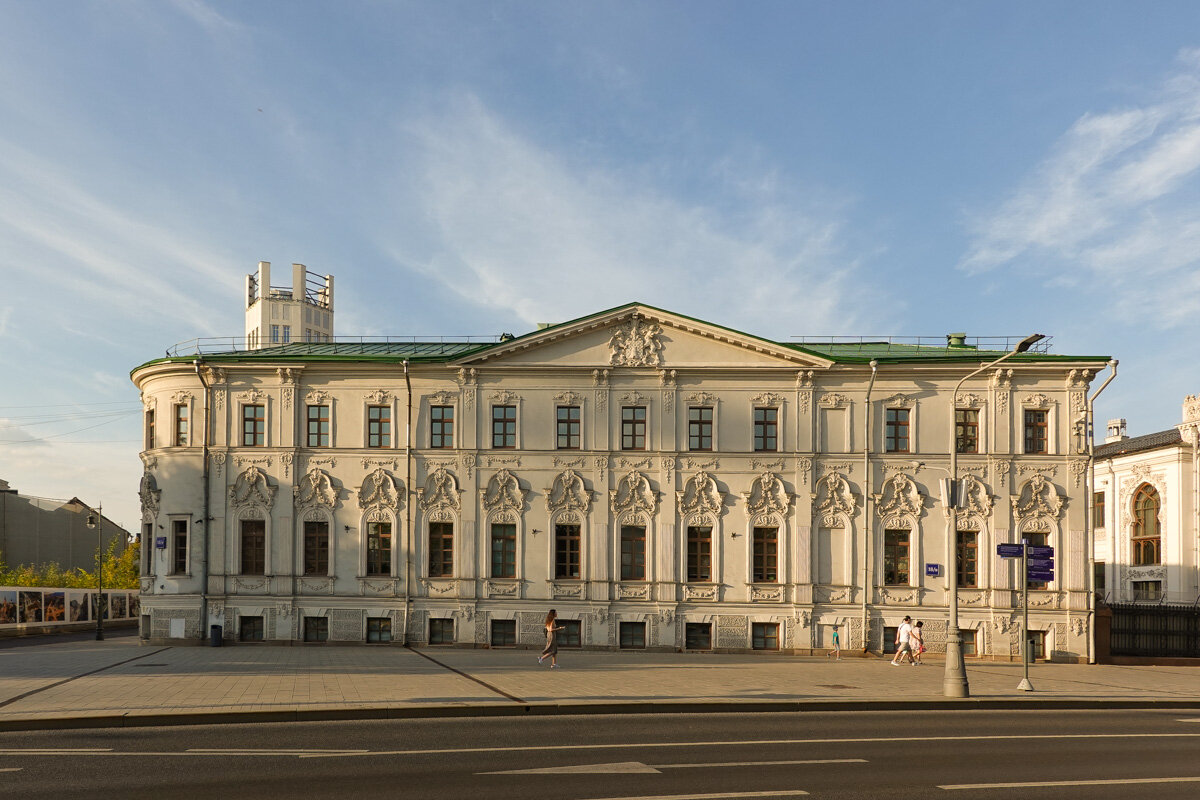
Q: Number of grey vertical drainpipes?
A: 4